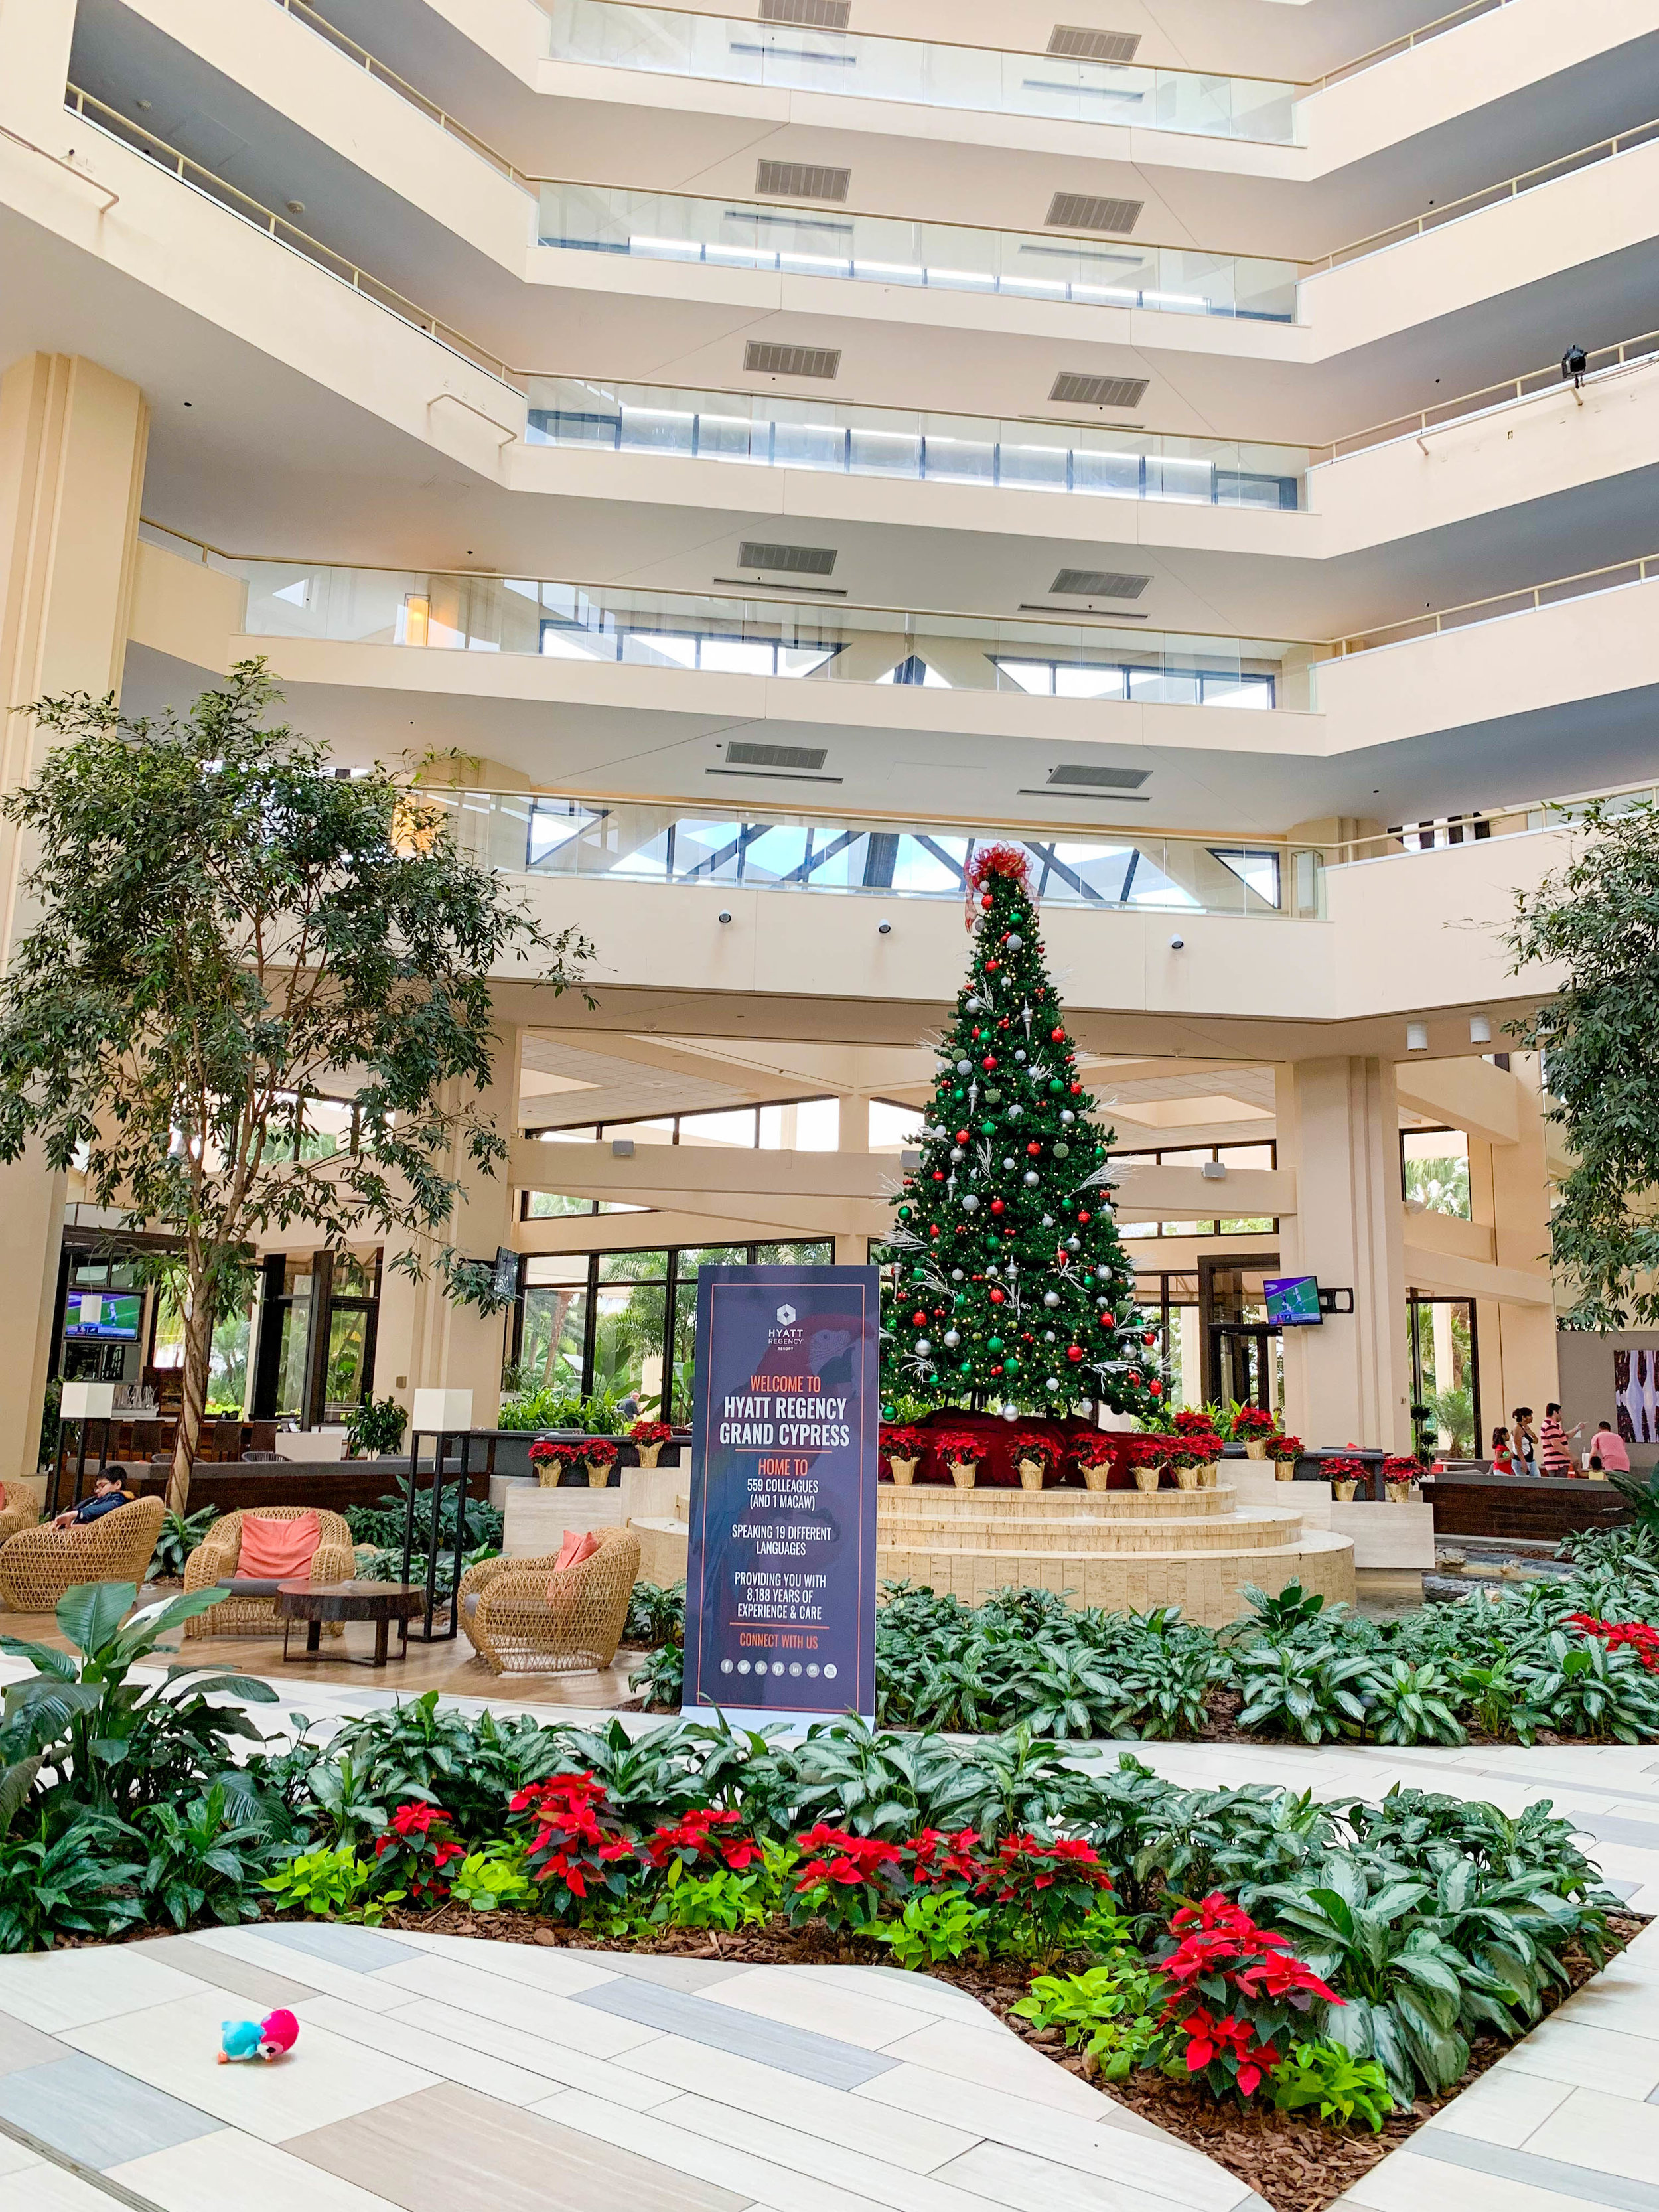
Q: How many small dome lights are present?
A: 3